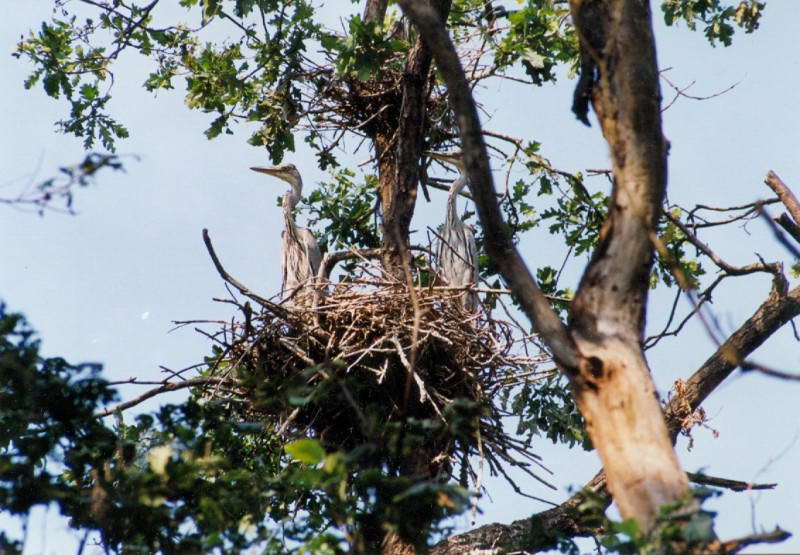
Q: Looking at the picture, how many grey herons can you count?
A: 2